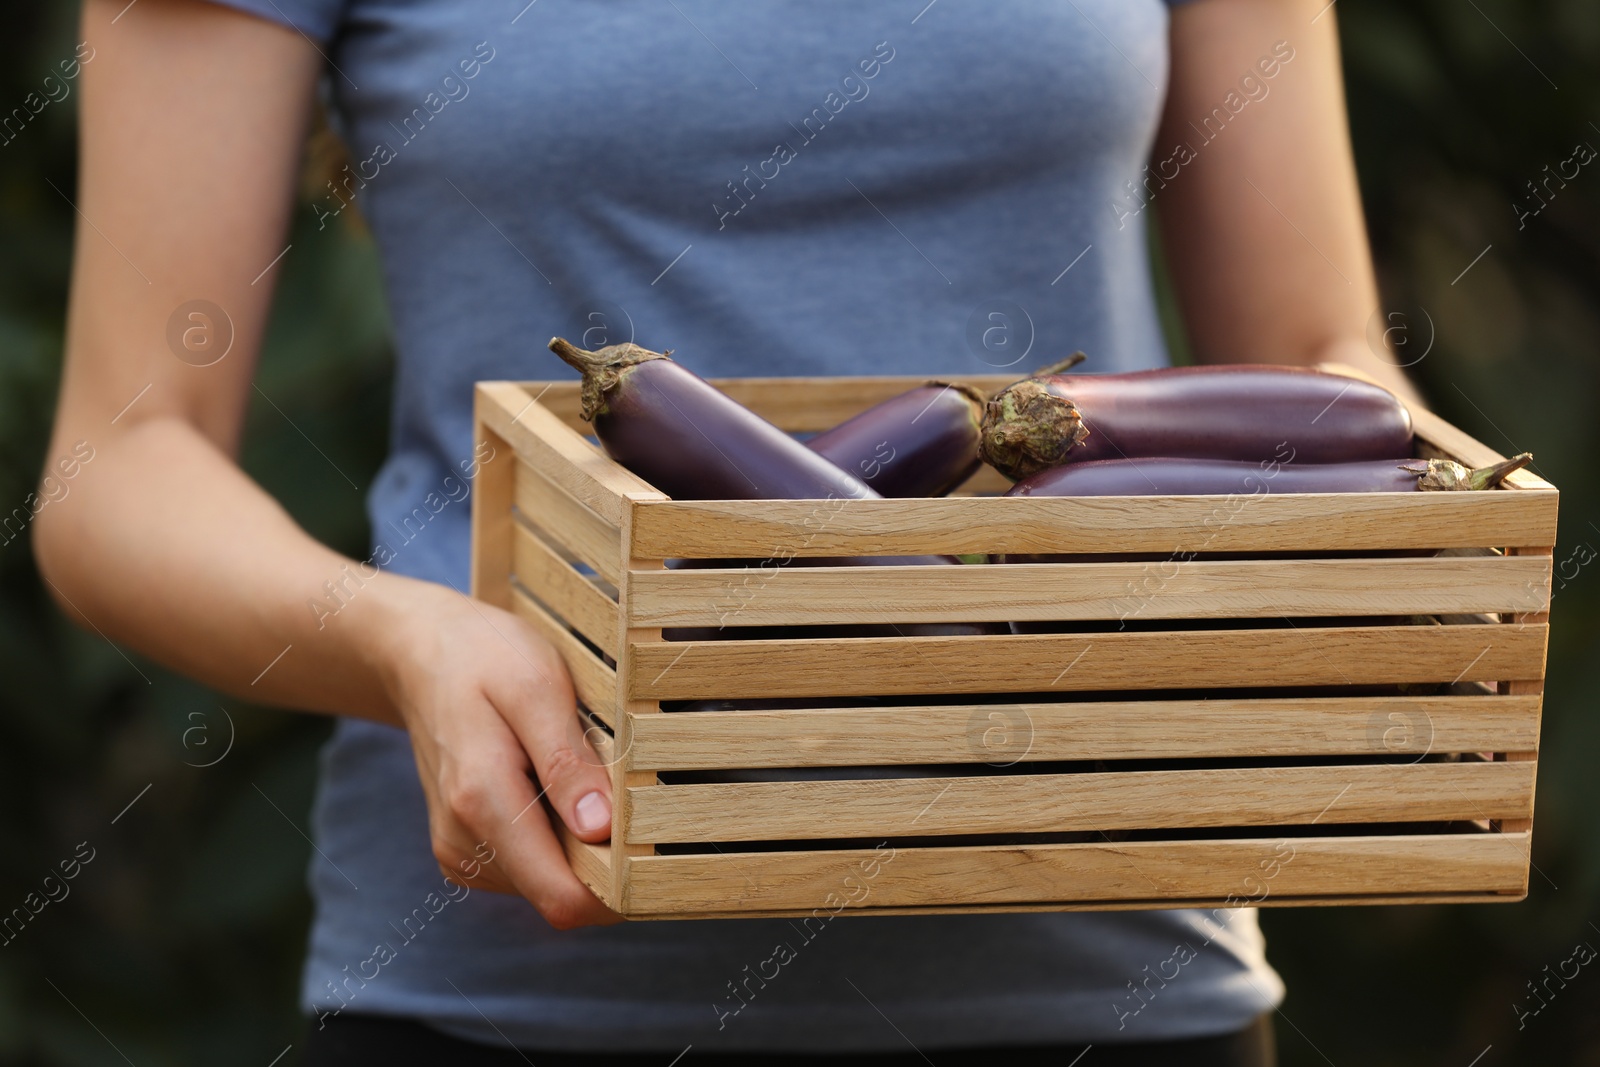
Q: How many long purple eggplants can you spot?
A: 4